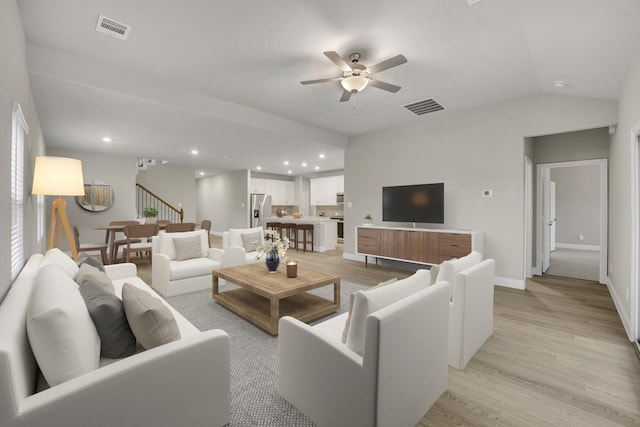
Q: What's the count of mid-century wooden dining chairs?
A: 6